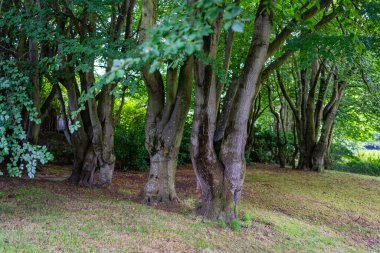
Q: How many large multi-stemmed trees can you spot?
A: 4